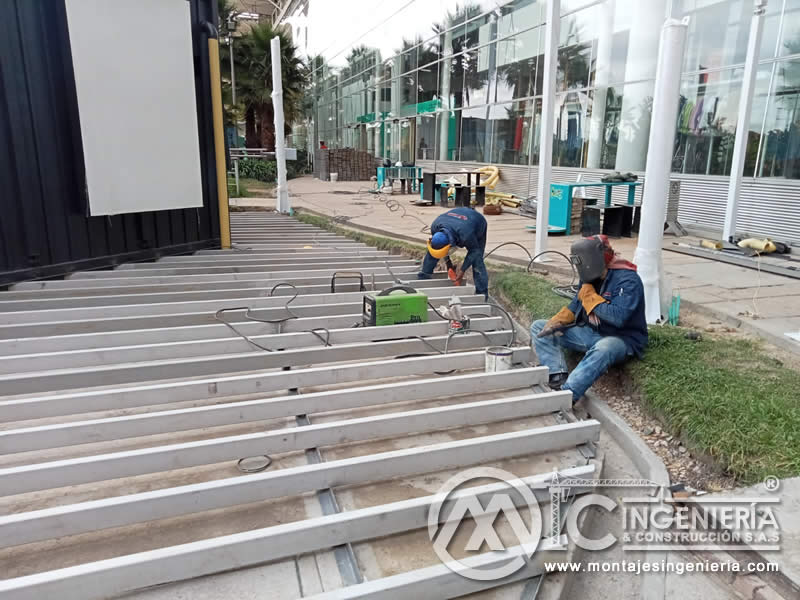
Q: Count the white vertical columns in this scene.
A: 4